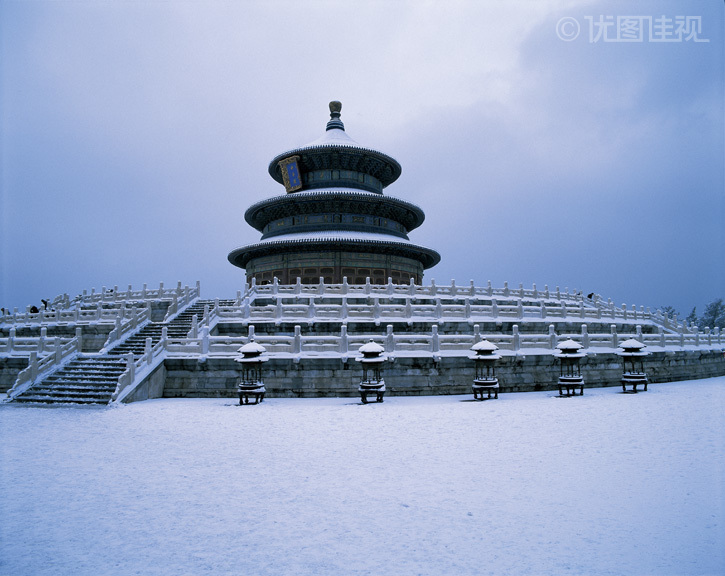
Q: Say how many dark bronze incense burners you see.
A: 5